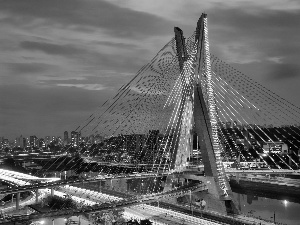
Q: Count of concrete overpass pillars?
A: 3